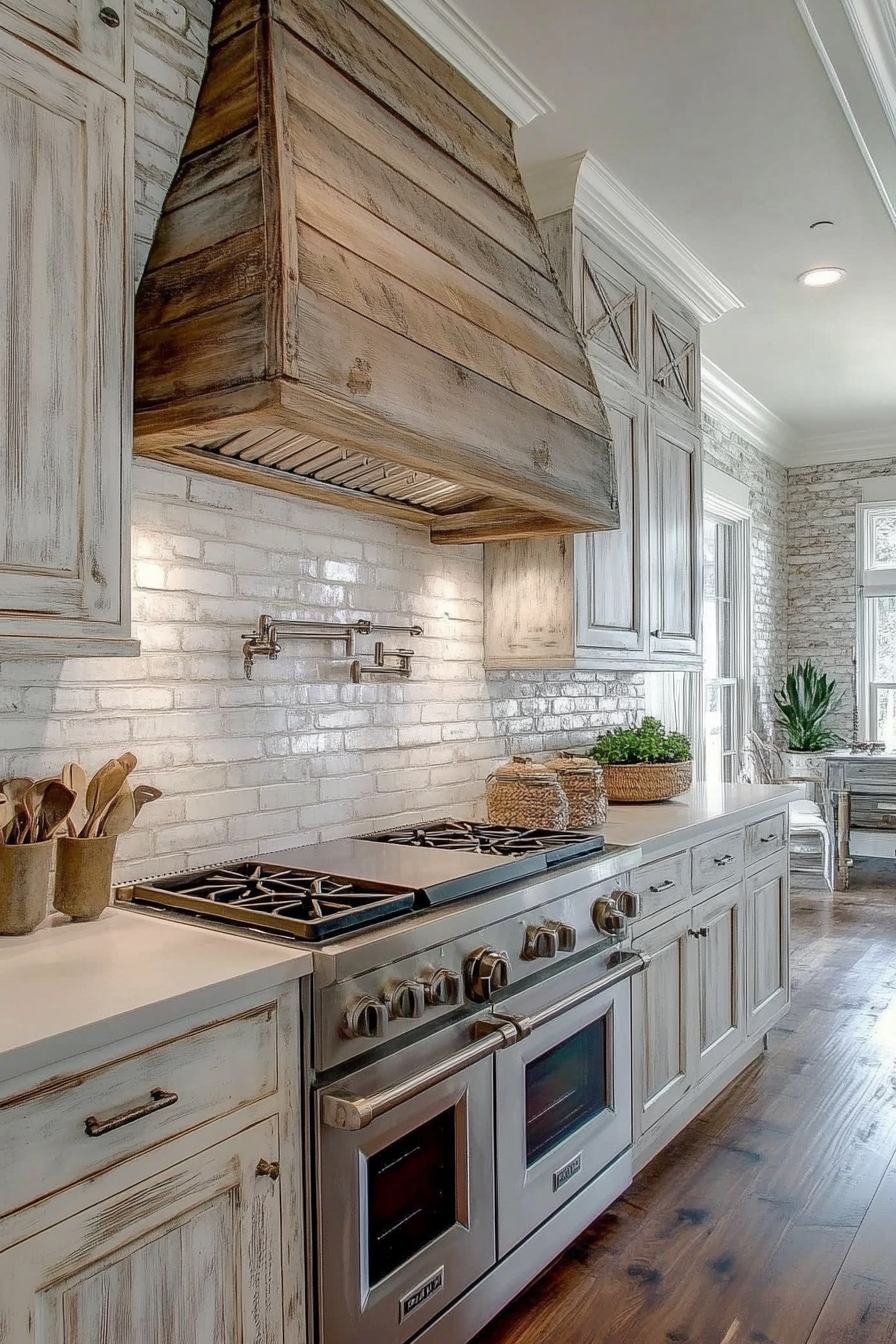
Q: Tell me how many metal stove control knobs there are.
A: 8